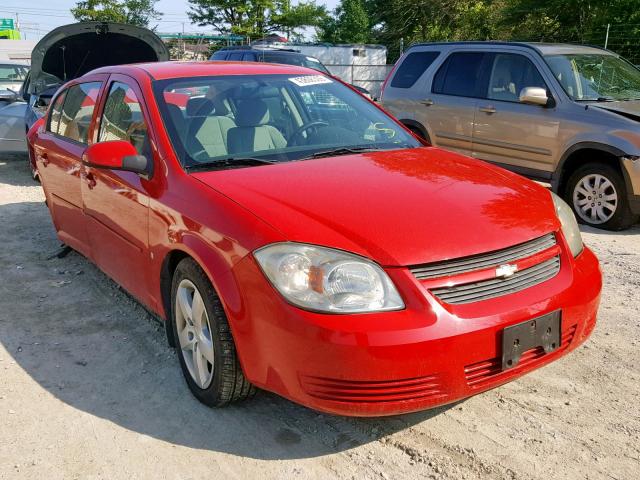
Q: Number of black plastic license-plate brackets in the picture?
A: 1